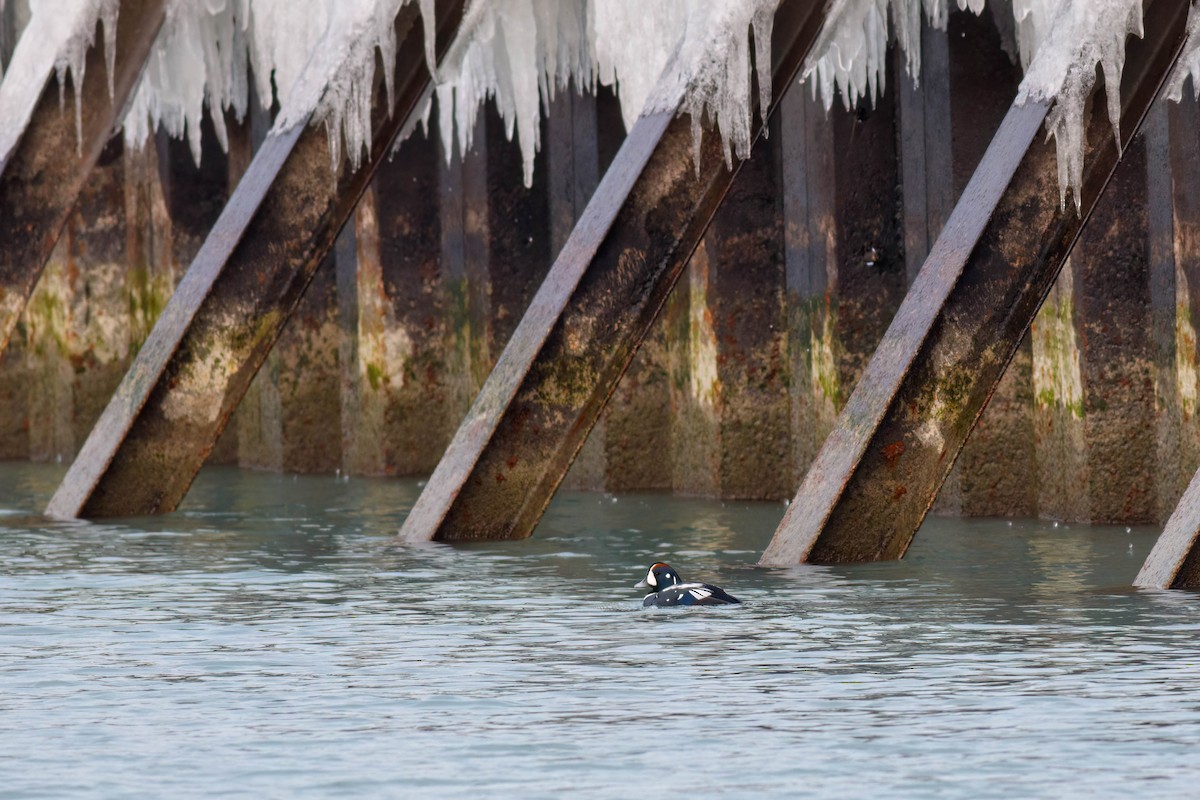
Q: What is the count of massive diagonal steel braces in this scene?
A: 5